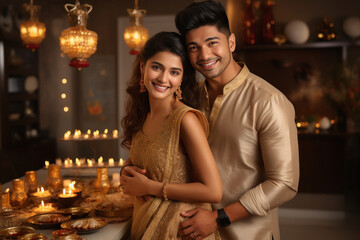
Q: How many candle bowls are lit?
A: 4